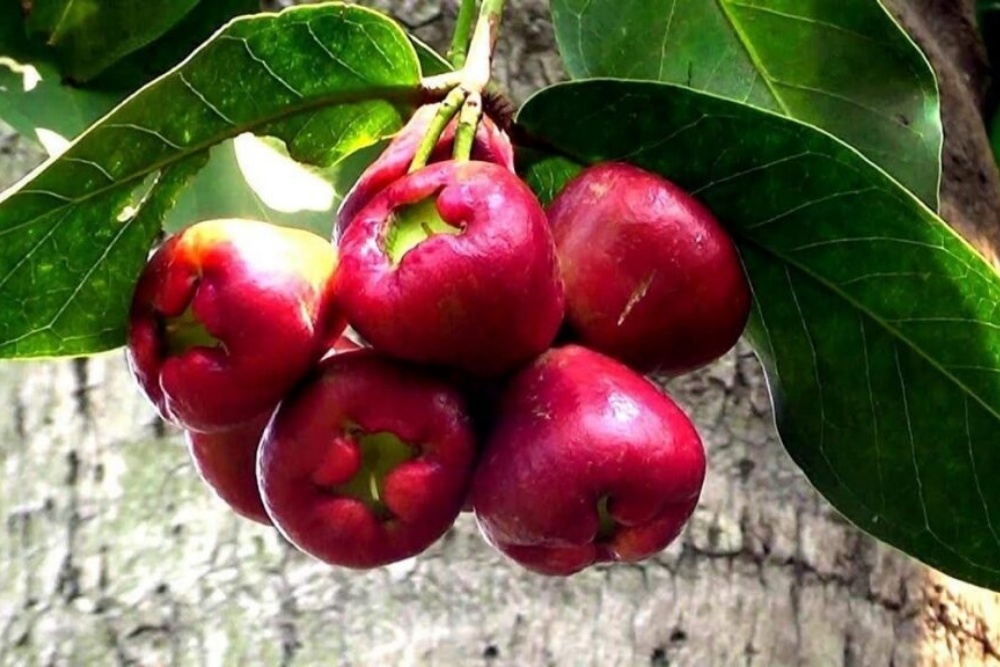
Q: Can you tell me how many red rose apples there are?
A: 7